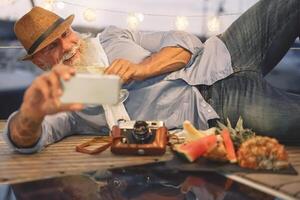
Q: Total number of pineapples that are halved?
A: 1